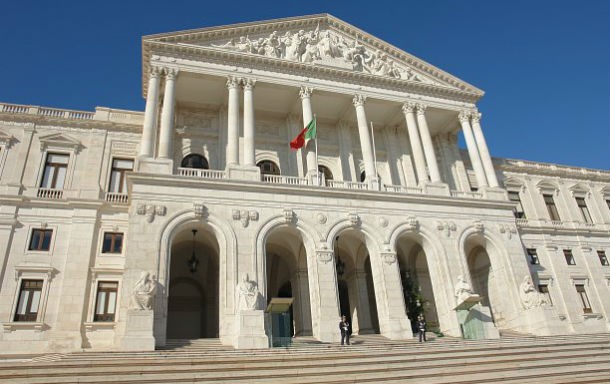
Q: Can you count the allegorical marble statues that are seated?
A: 4